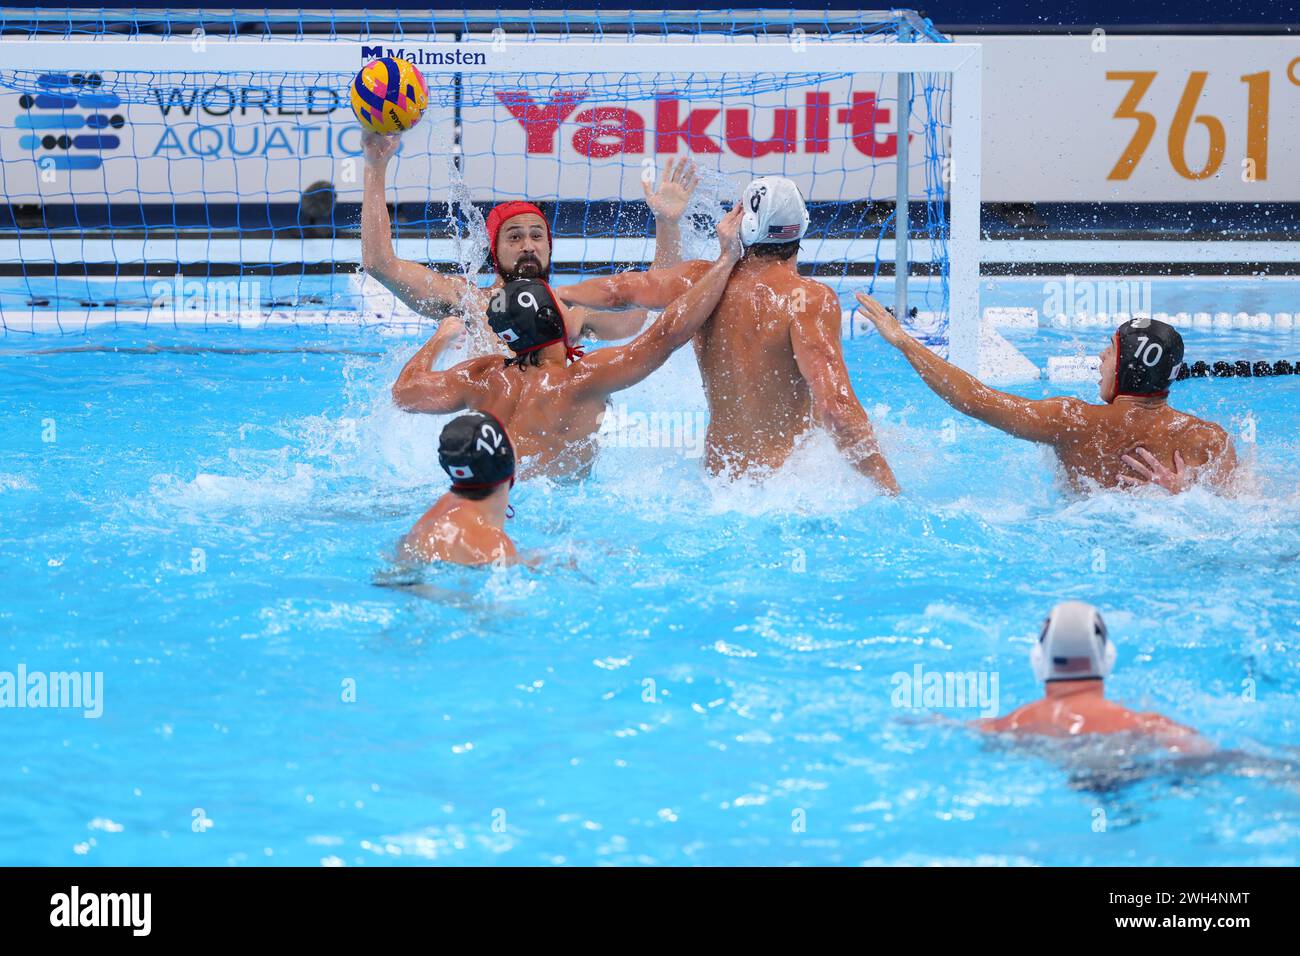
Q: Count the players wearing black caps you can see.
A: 3